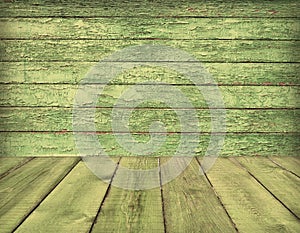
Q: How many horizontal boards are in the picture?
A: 7